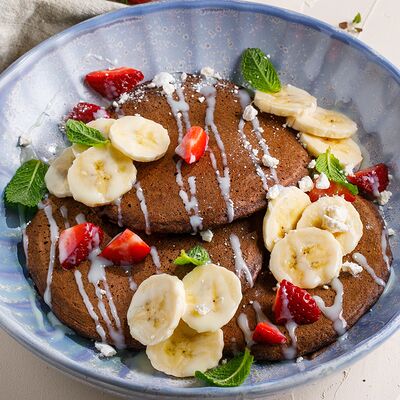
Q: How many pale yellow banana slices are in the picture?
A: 13